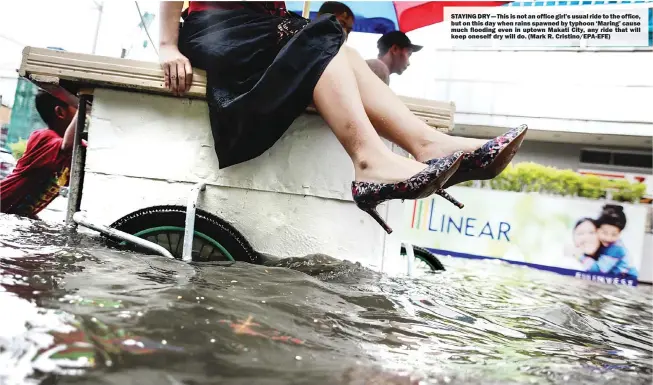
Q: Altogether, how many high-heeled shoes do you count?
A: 2